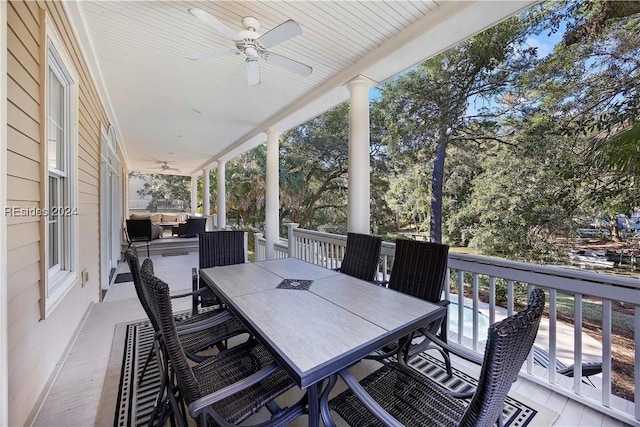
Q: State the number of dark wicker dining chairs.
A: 6